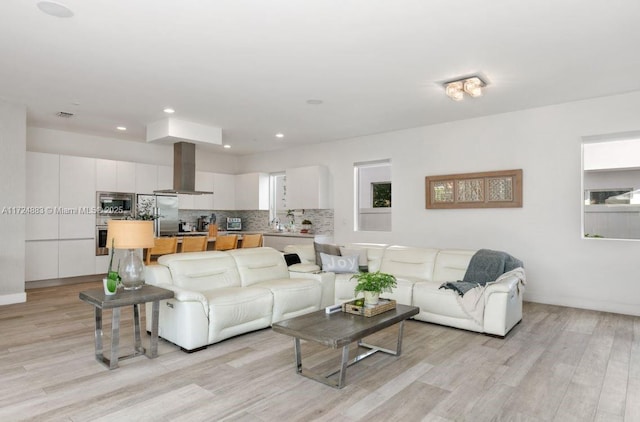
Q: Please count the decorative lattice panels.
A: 3